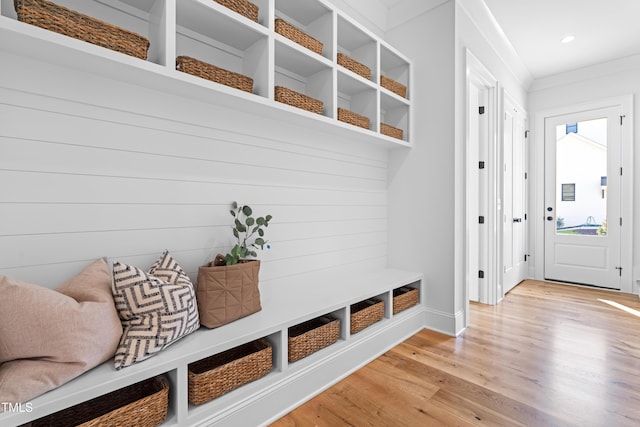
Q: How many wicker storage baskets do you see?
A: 14